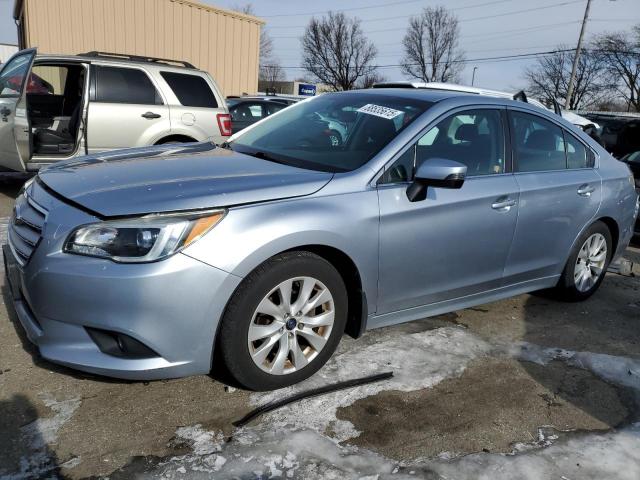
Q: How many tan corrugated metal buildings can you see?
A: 1